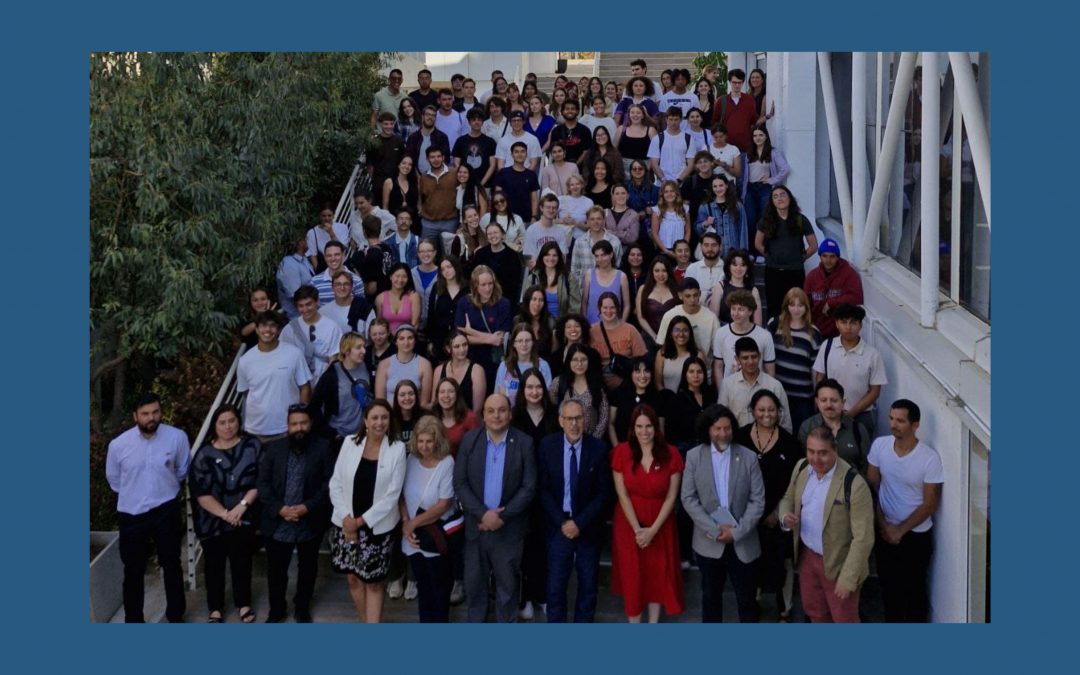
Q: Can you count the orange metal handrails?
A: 0